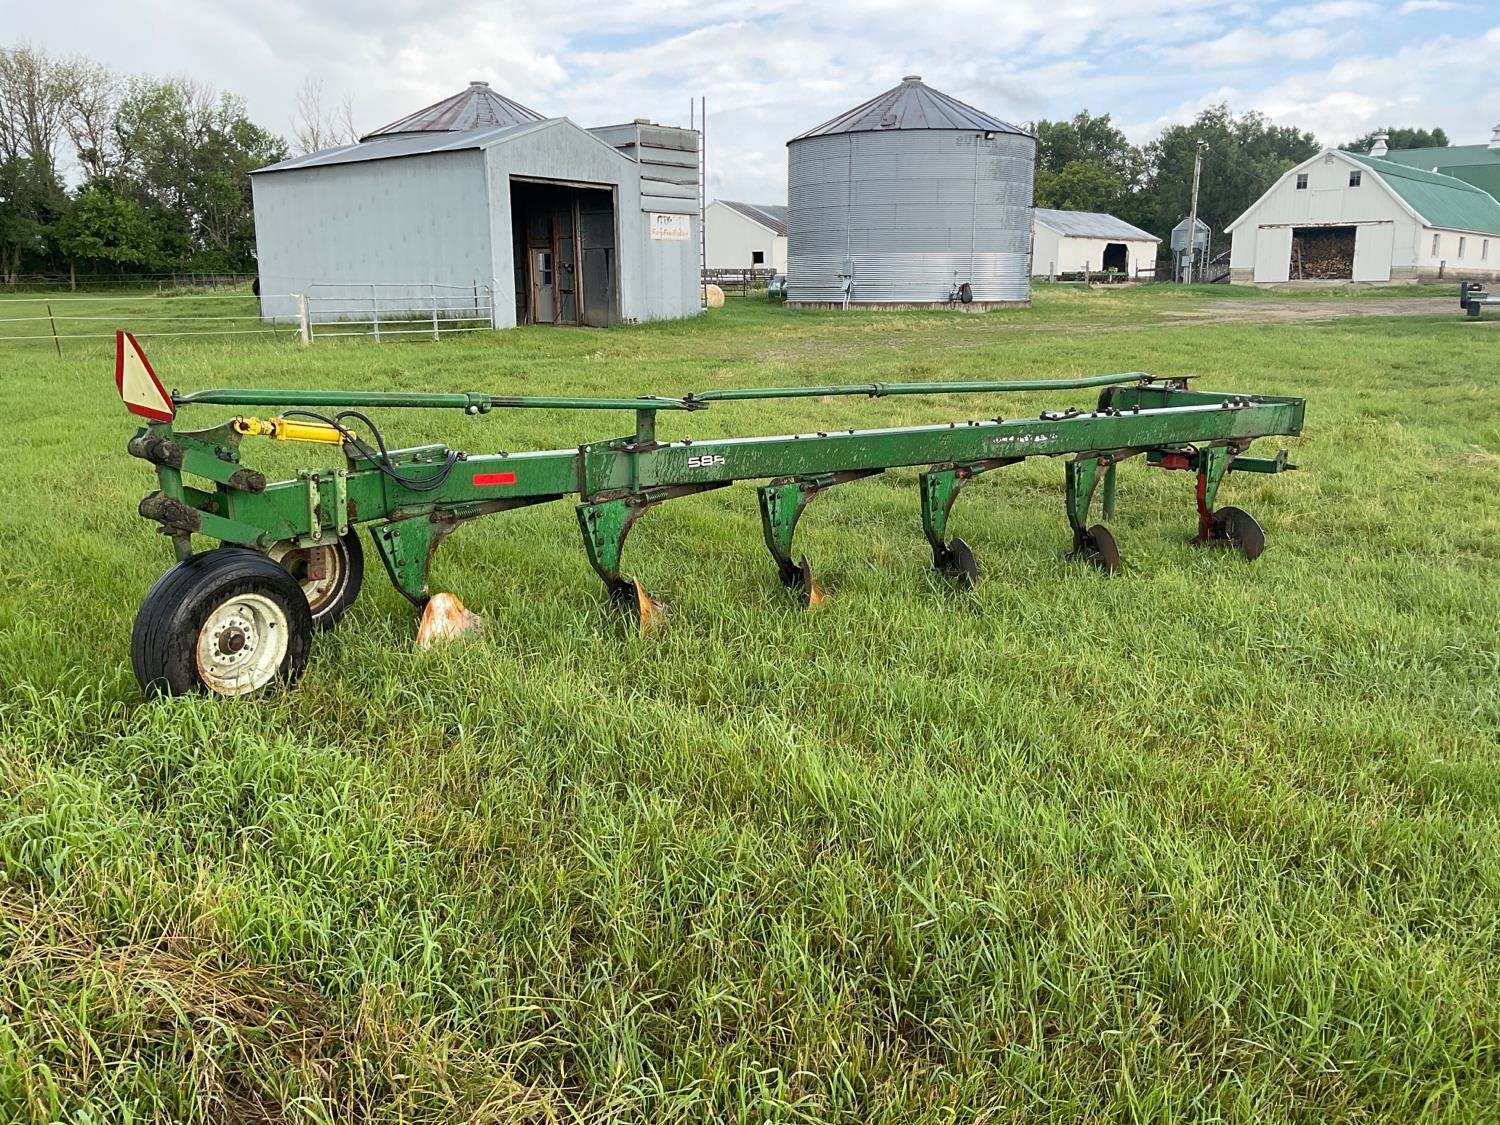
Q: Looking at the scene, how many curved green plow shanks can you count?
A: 6